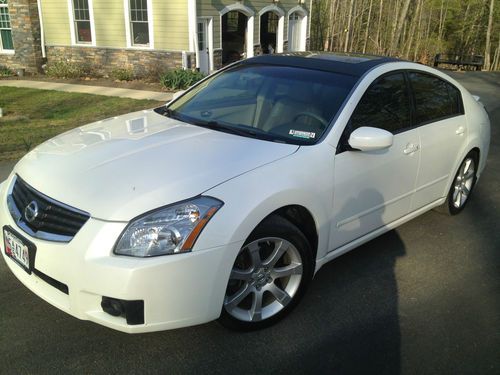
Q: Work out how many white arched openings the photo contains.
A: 3